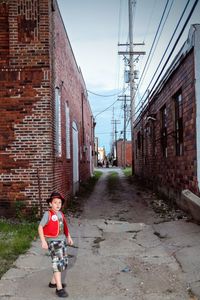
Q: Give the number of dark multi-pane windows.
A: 2